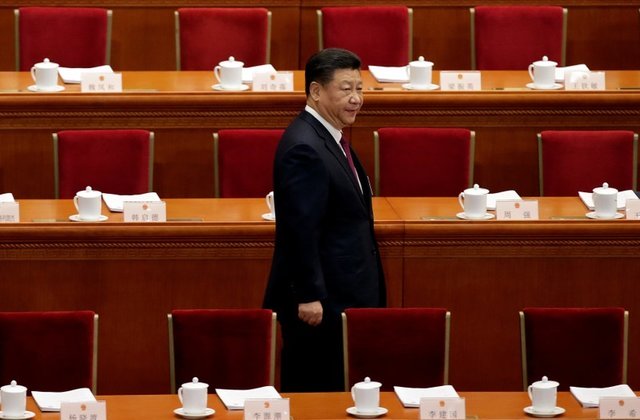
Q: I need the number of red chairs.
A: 12